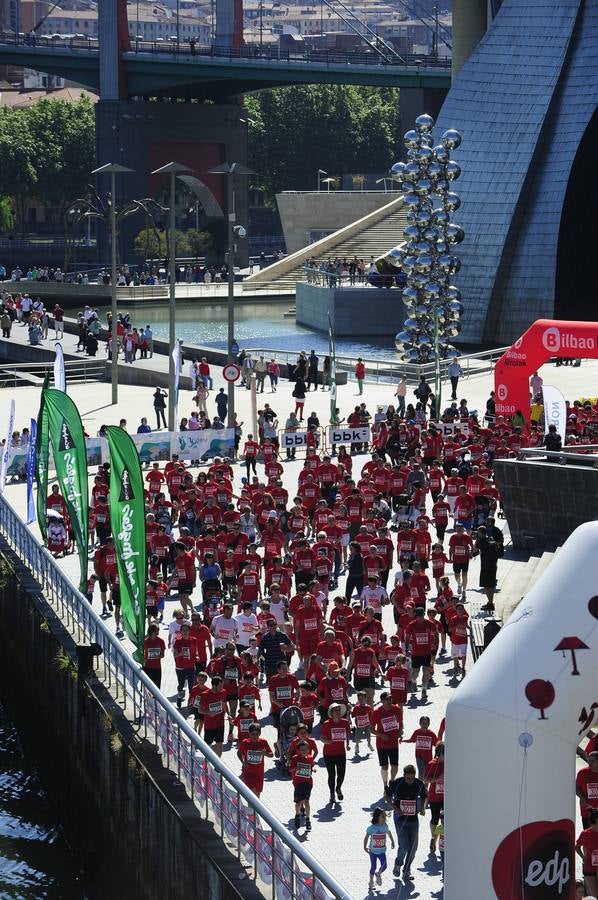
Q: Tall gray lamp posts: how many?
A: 3